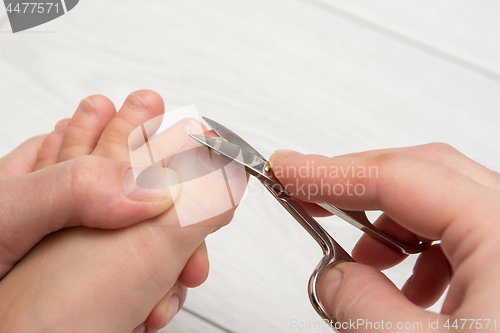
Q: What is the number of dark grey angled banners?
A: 1